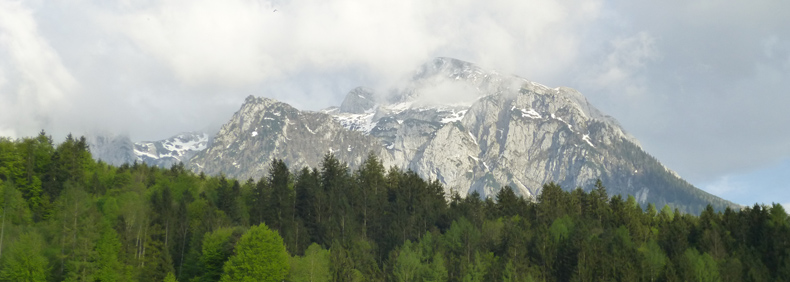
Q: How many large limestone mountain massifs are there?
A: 1